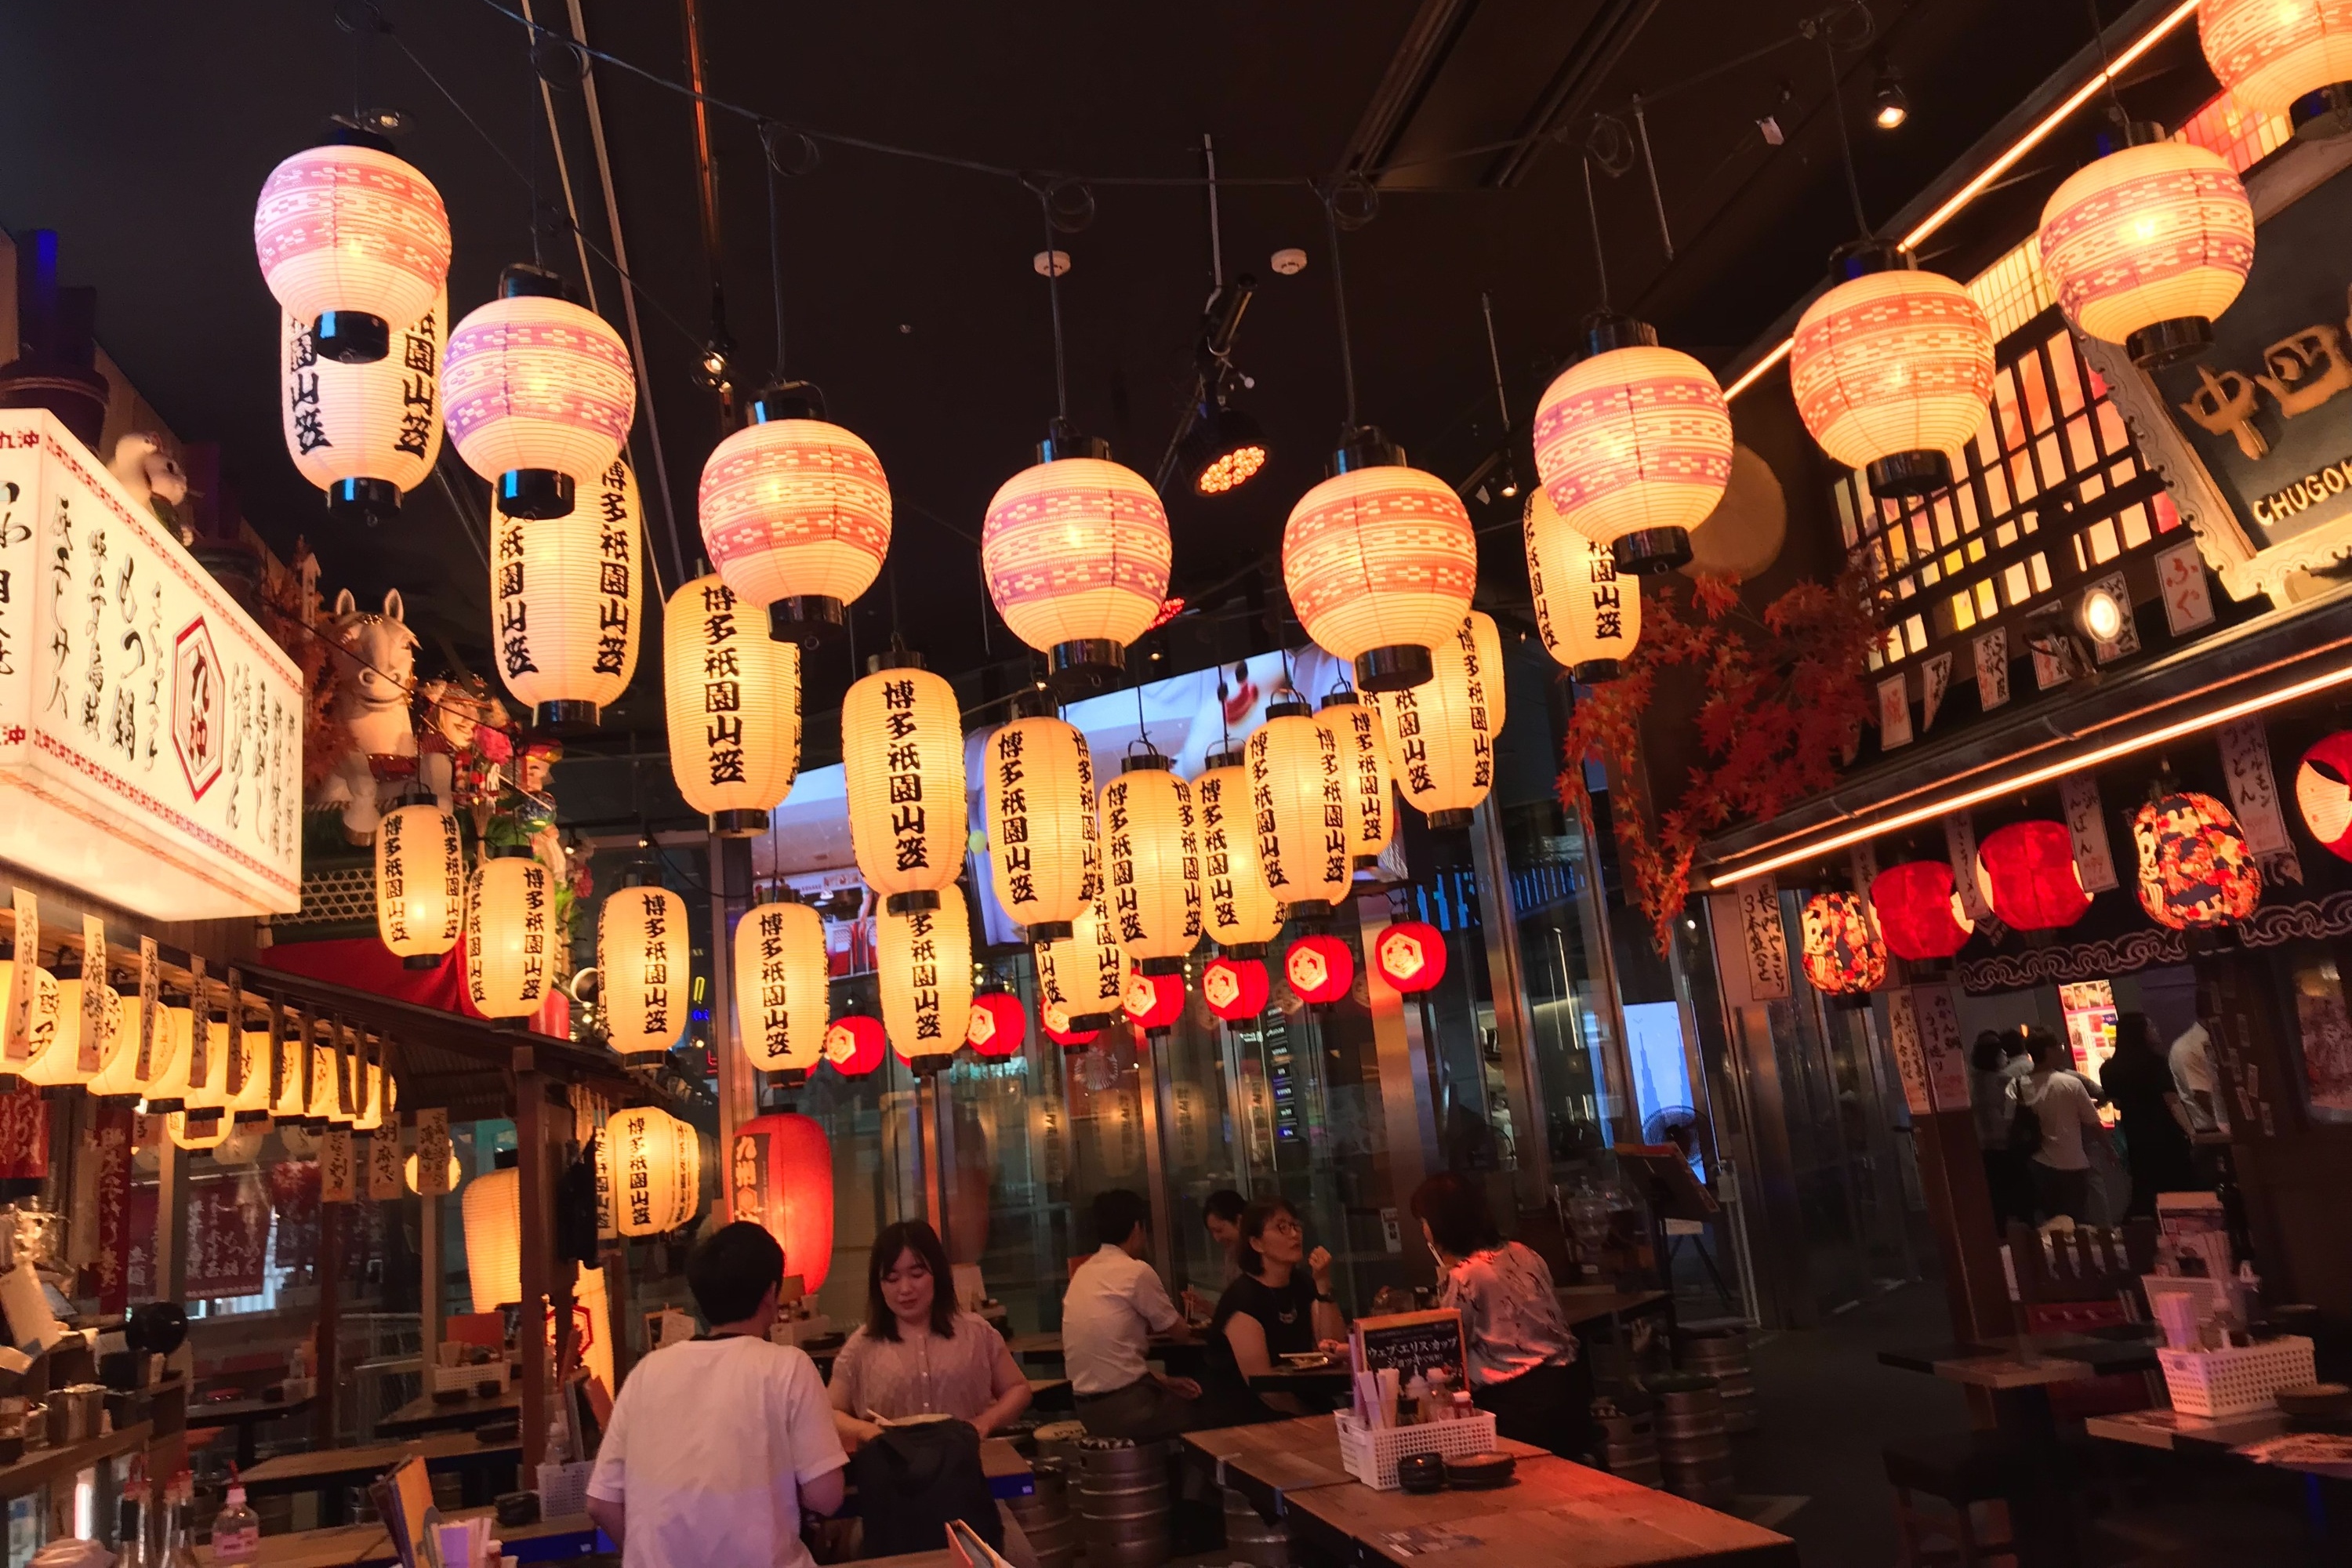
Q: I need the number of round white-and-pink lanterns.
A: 9